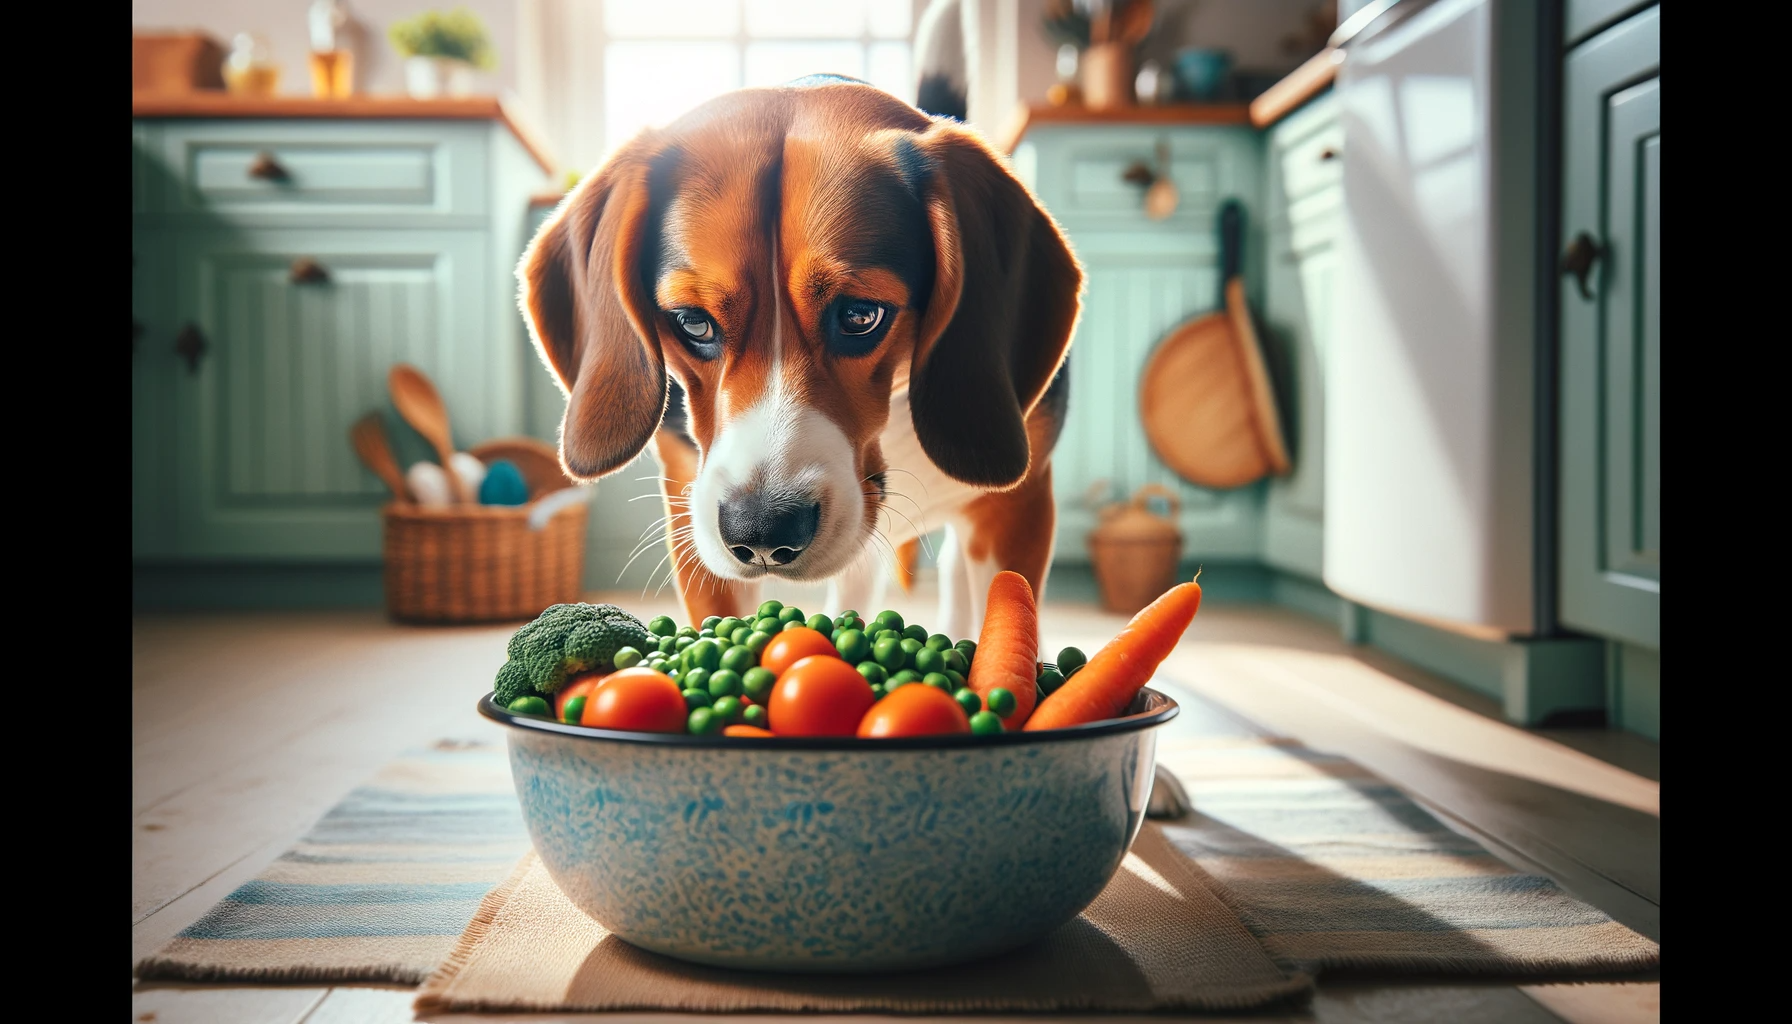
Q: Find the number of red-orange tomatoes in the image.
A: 5